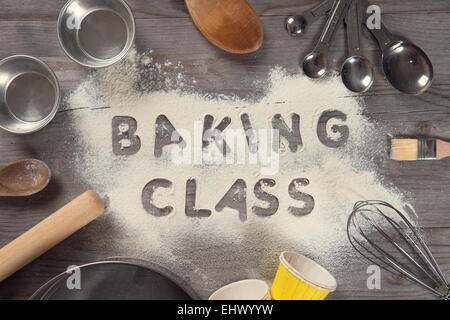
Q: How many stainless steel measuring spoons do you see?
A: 4